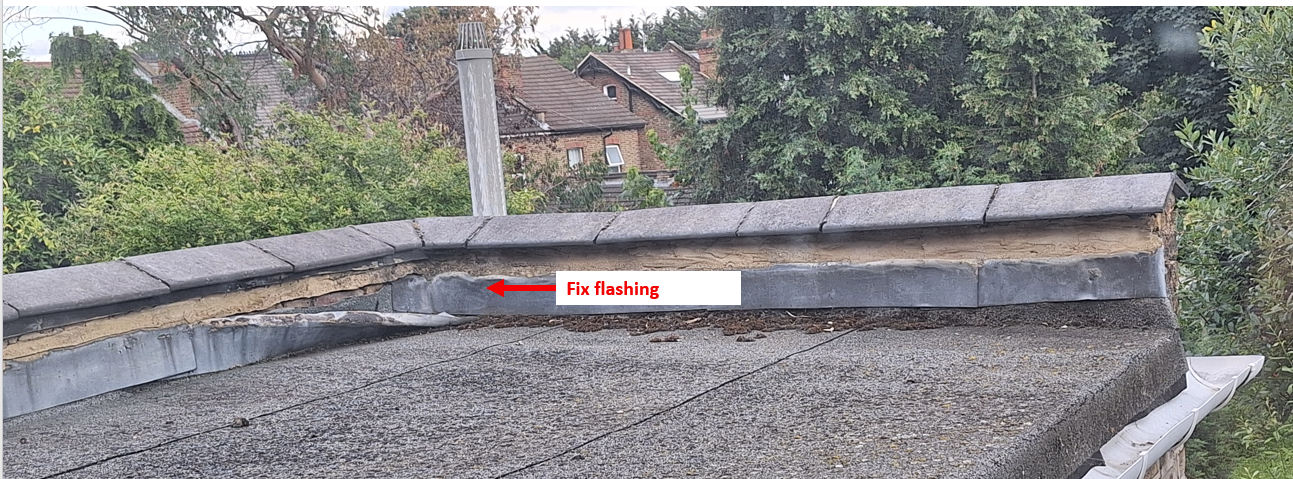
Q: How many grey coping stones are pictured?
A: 11